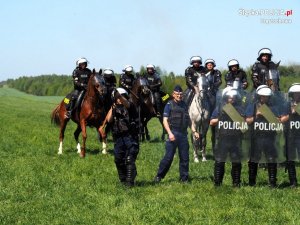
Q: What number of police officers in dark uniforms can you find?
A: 13